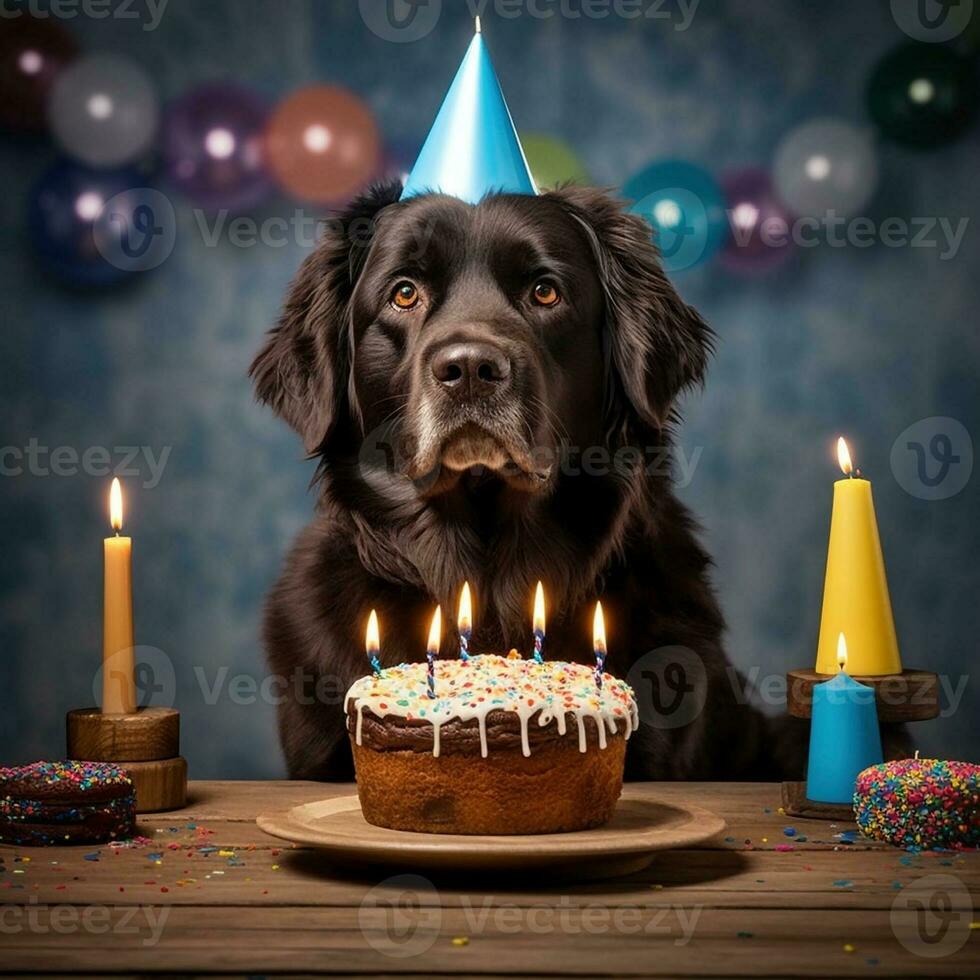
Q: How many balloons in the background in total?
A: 11